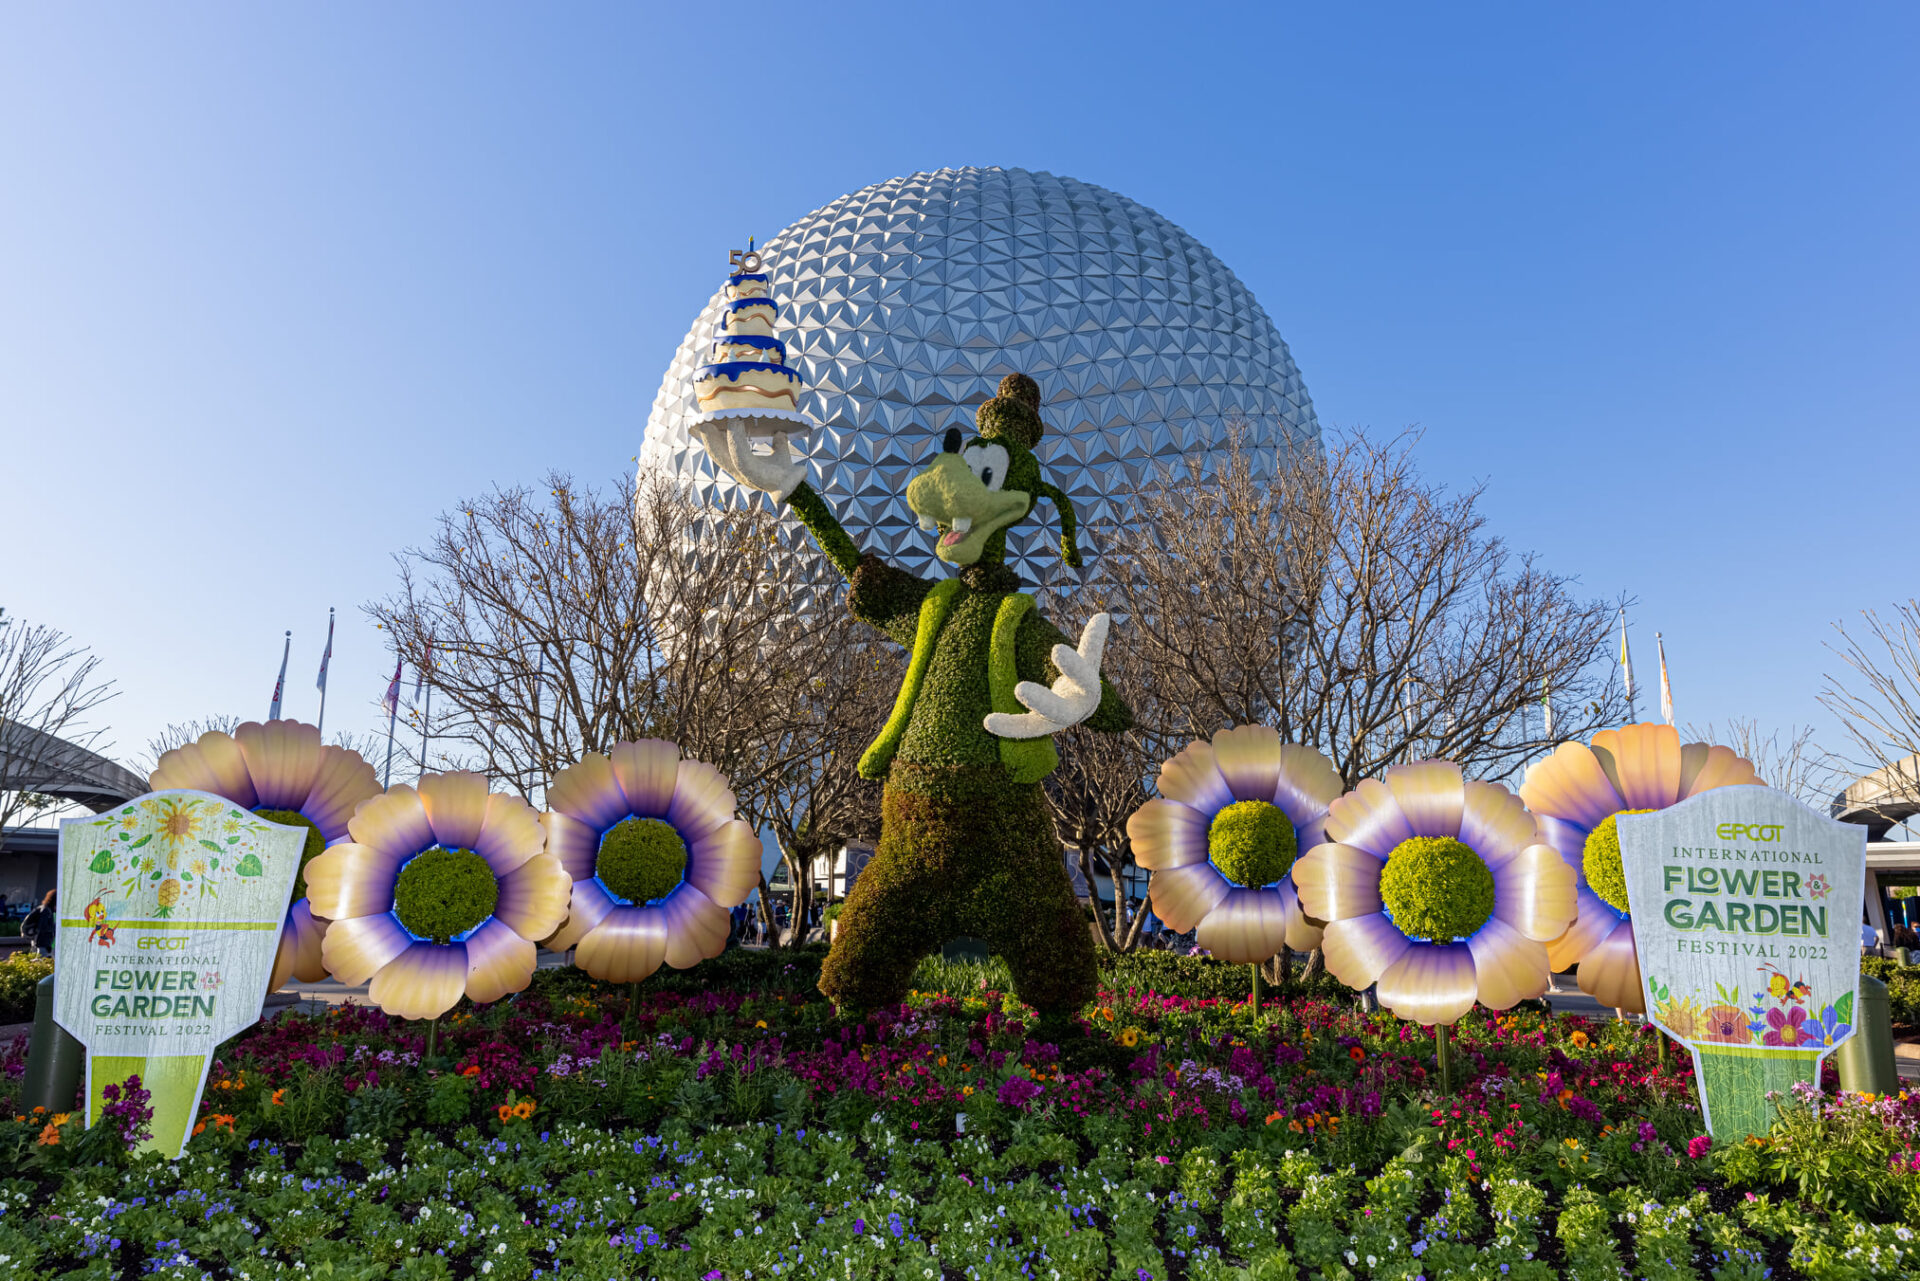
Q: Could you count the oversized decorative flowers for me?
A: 6